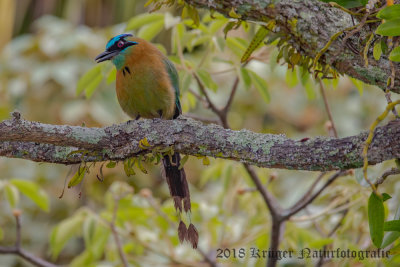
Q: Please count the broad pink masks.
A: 0